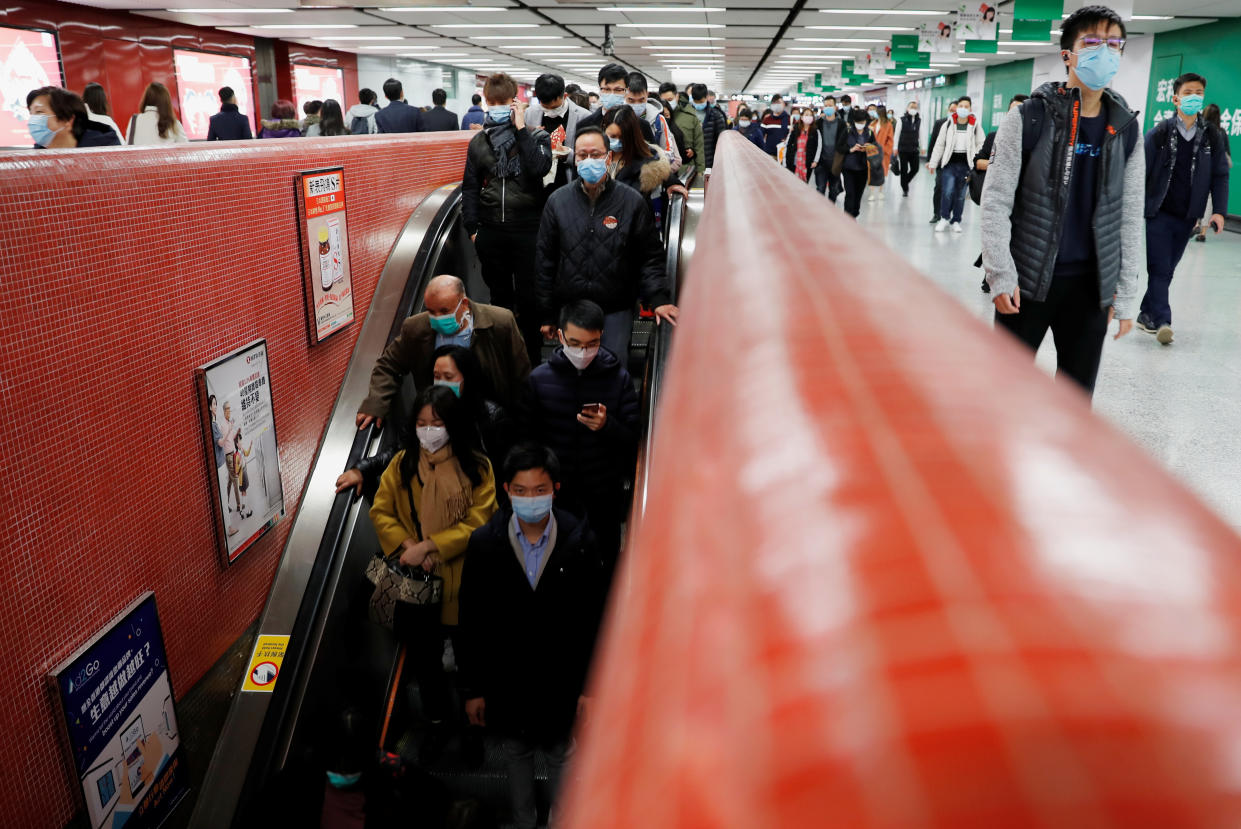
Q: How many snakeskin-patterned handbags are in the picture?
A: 1